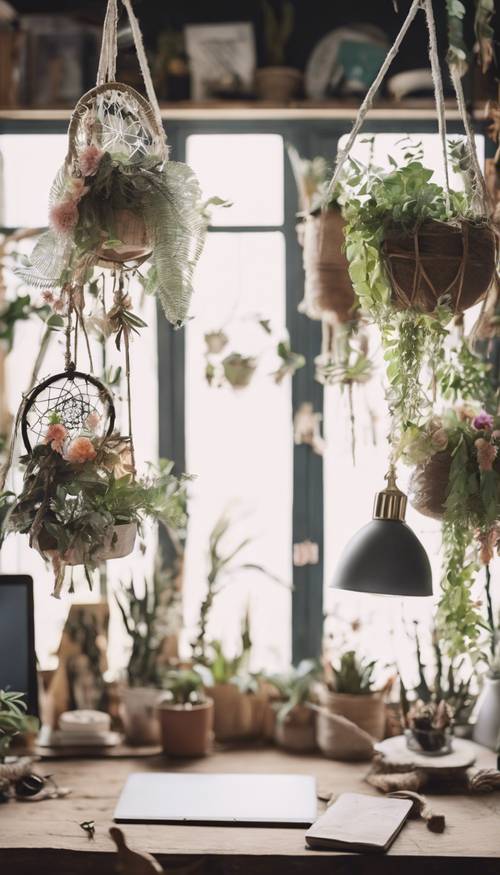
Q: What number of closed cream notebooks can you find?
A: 1